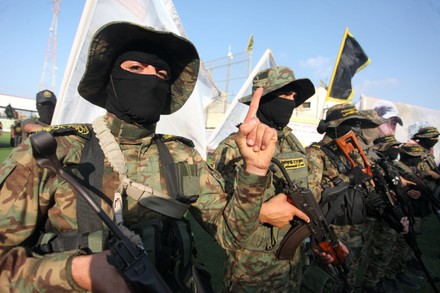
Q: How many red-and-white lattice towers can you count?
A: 1